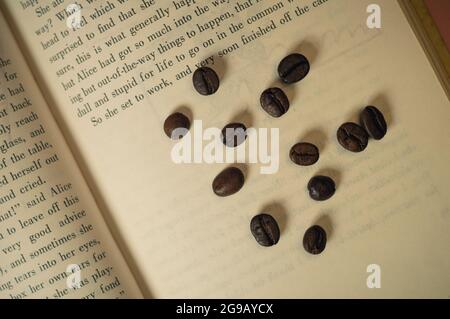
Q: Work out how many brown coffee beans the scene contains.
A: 12